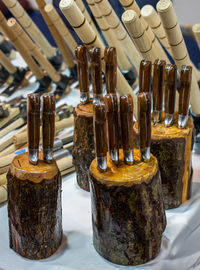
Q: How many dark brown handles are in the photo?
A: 13